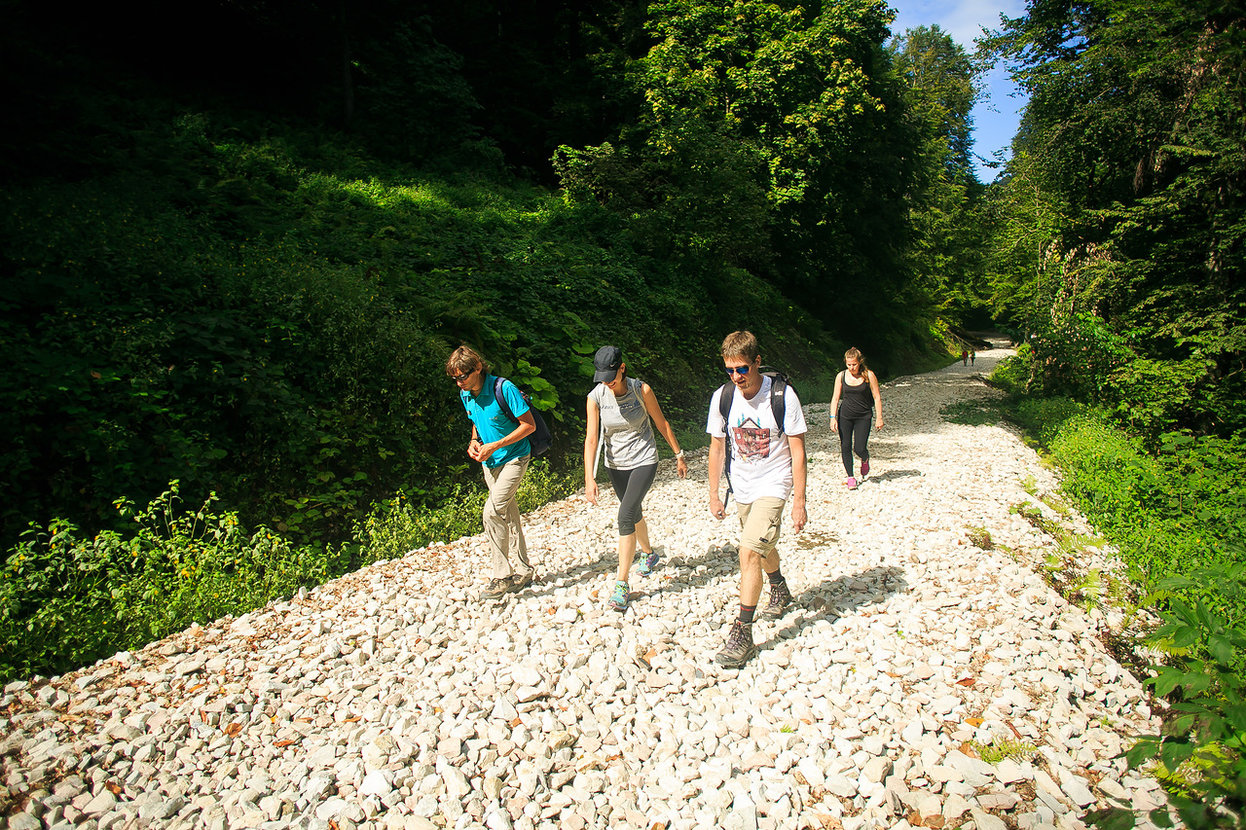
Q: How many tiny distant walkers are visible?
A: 2